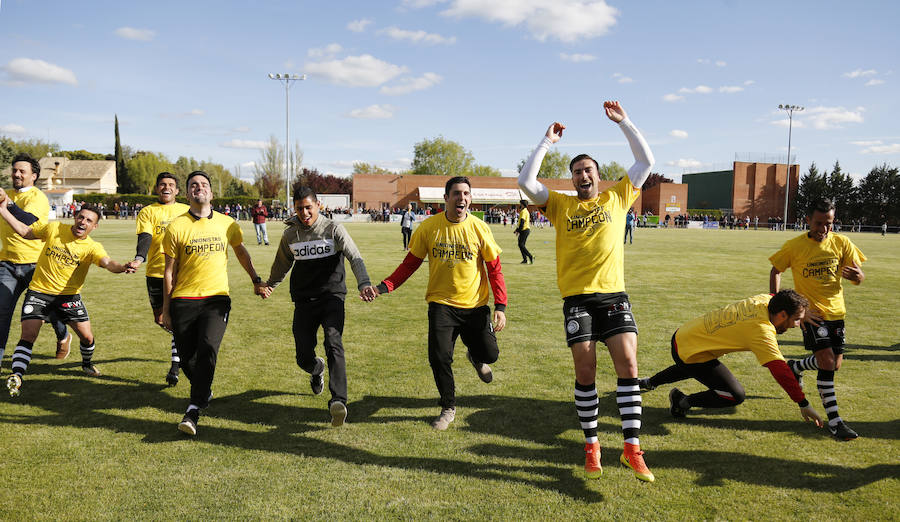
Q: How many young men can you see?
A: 9